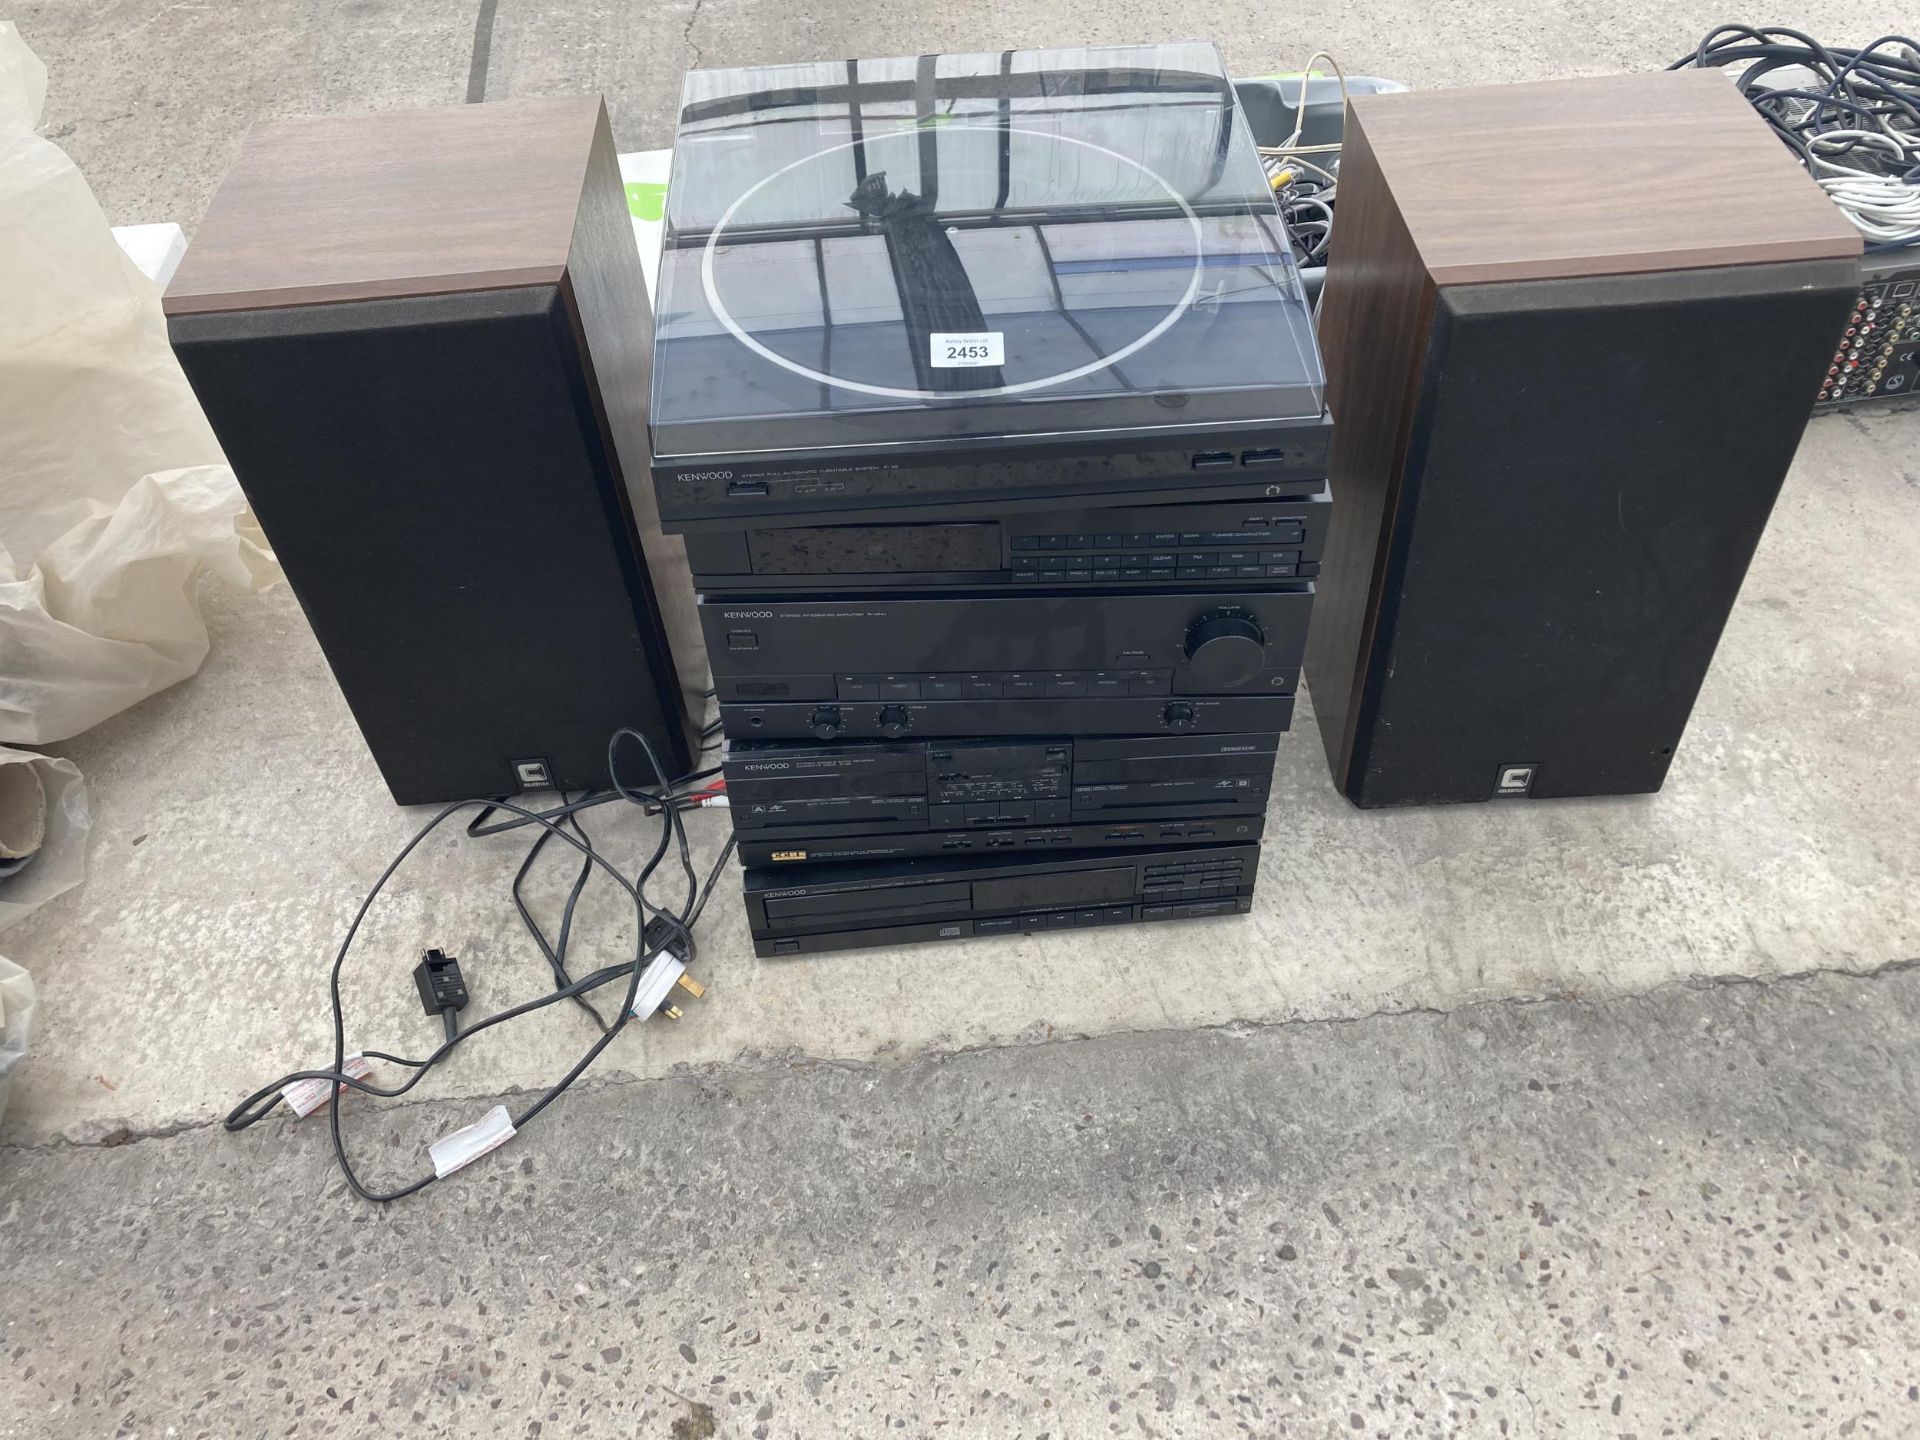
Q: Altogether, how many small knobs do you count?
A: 3